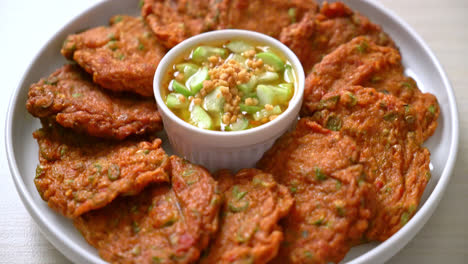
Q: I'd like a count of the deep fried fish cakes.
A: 11